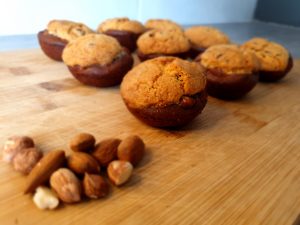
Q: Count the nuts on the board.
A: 11